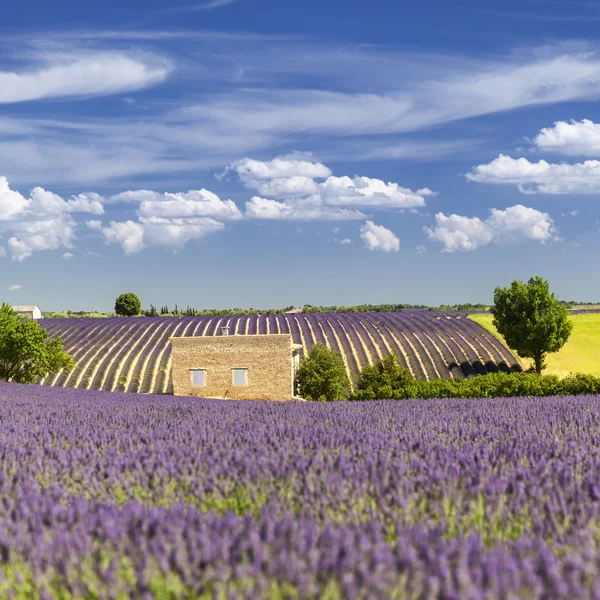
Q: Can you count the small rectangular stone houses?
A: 1